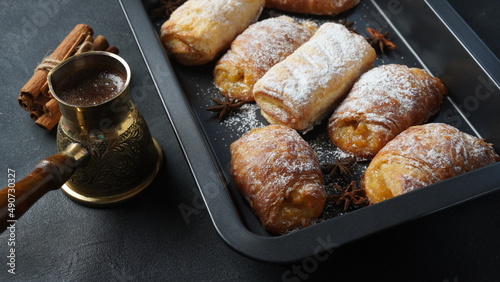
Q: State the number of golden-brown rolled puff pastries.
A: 7